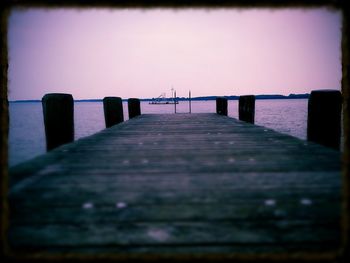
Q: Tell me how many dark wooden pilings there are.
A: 6